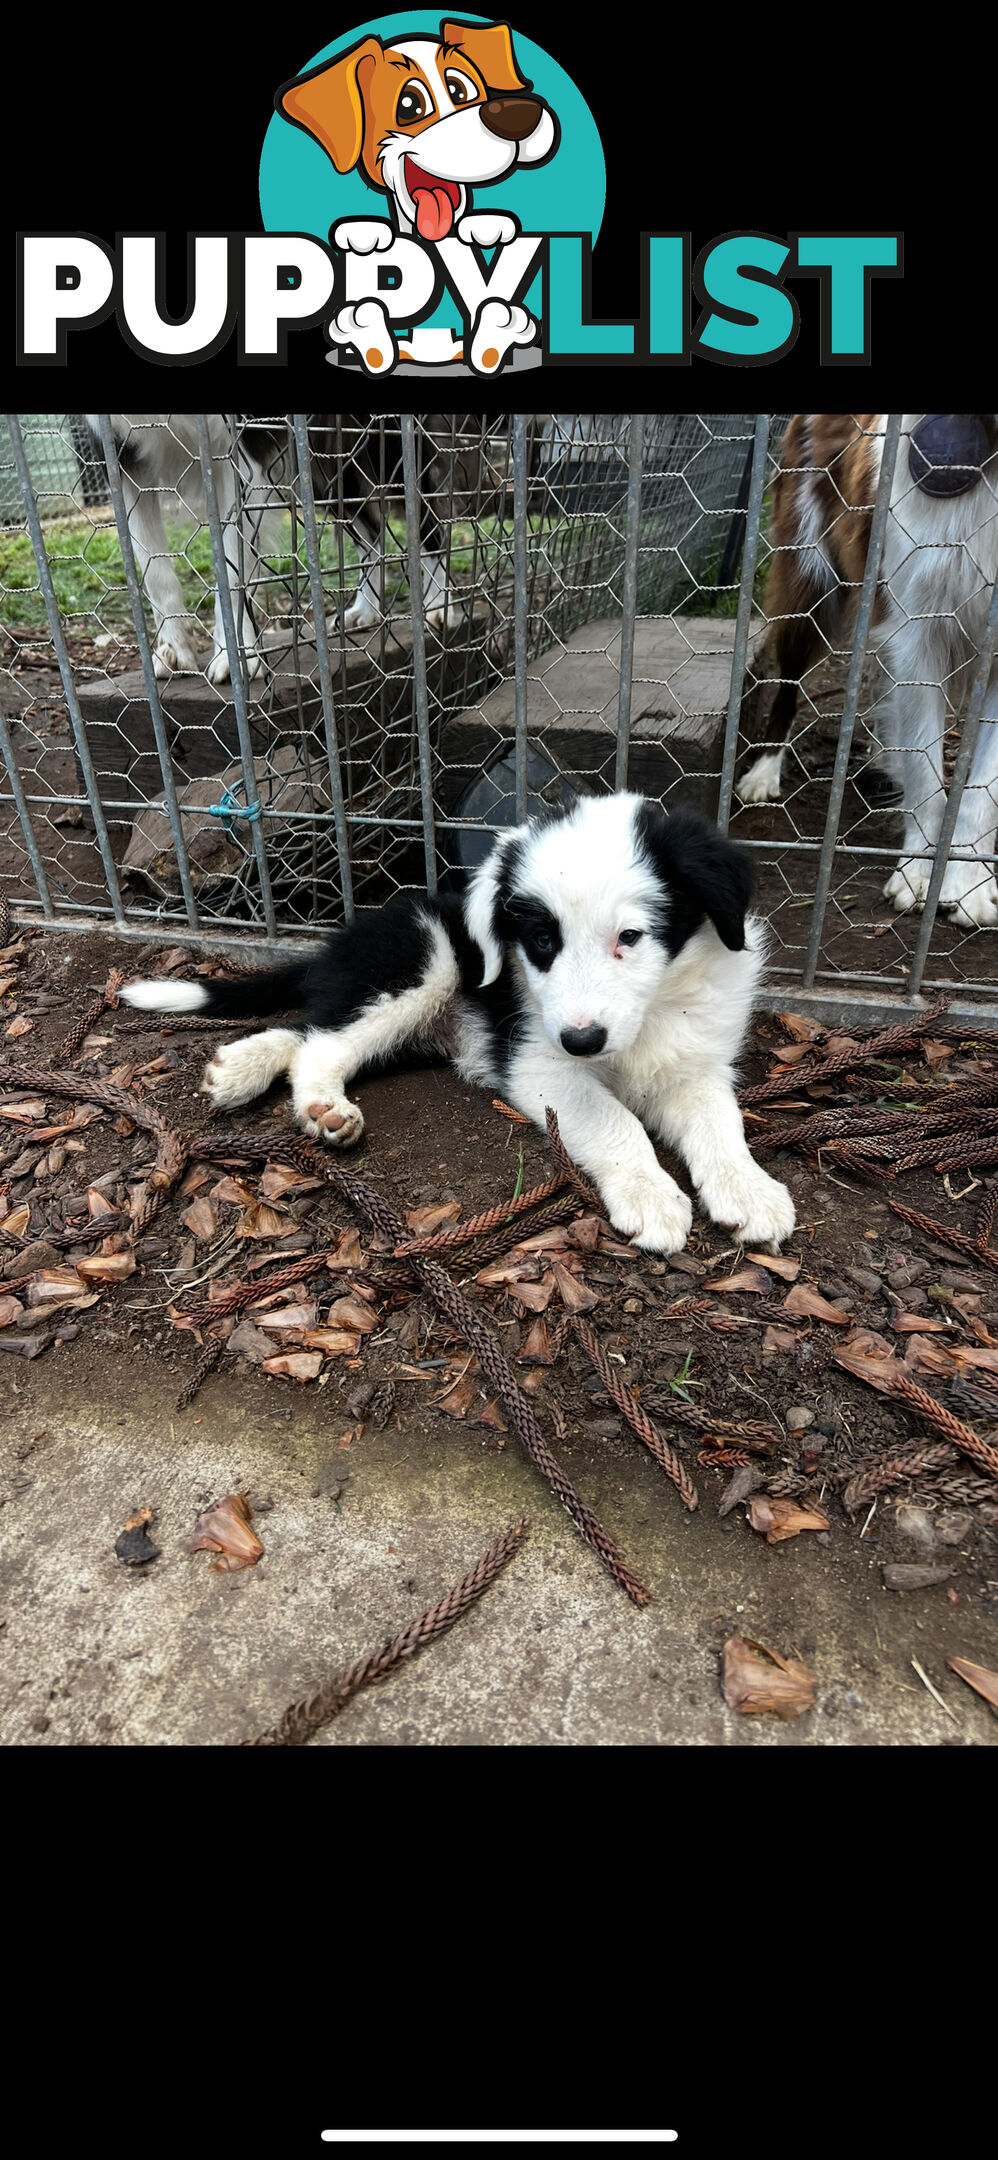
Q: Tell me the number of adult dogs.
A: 2